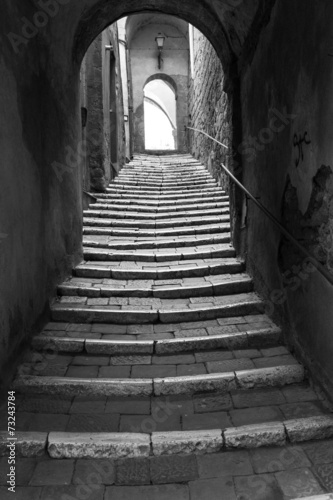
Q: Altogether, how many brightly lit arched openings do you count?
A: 1